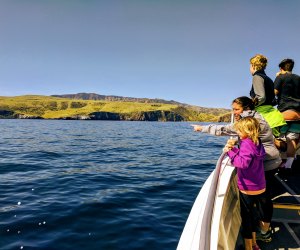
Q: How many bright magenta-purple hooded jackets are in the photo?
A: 1